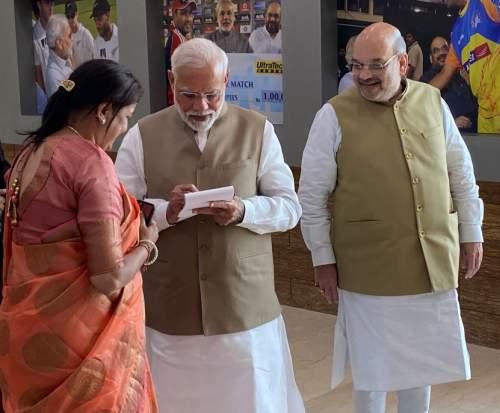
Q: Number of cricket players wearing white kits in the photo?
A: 3